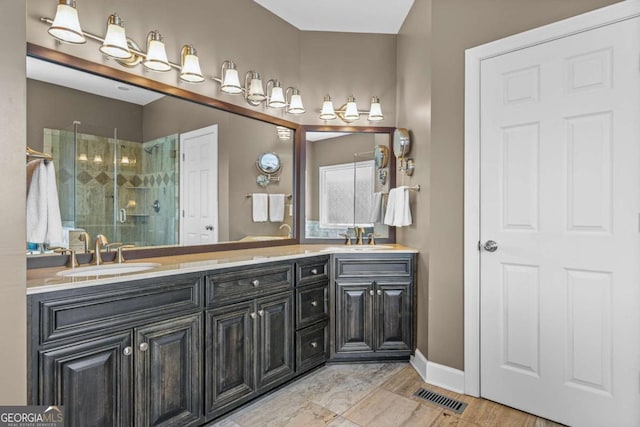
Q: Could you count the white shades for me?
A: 11